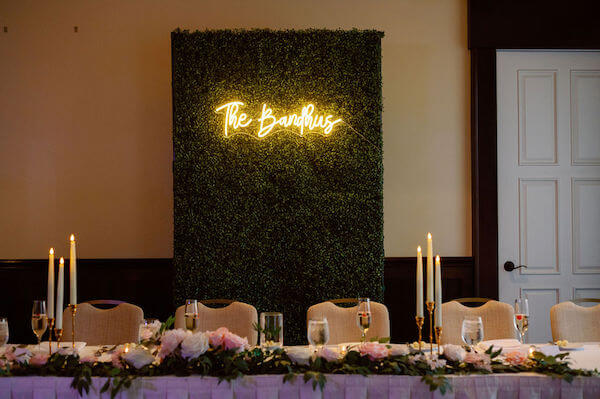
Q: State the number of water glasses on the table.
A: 3